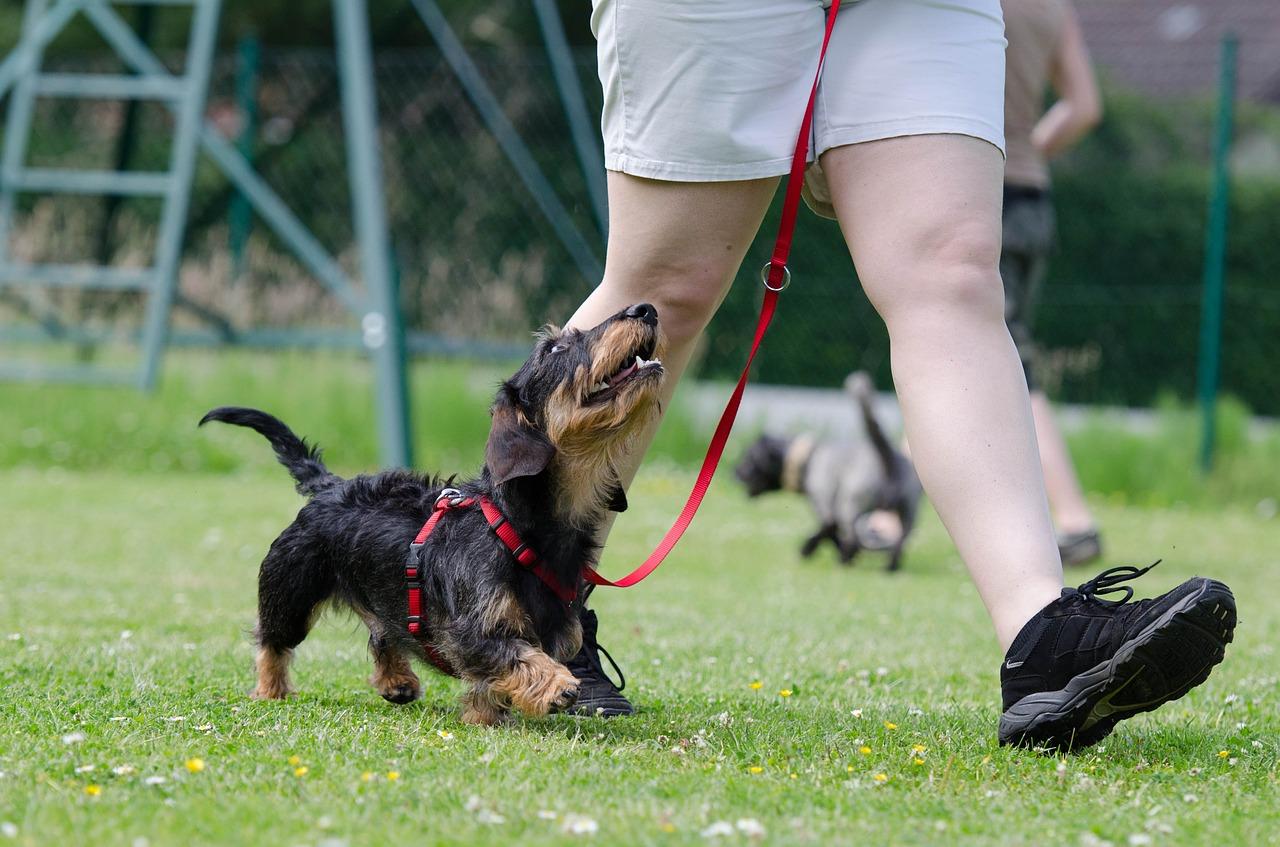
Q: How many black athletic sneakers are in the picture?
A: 2